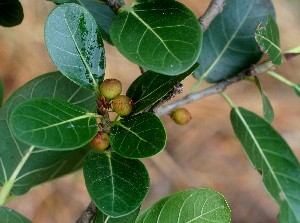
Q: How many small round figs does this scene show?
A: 4